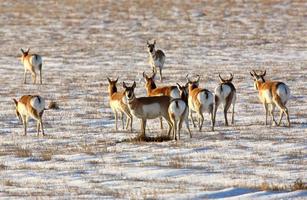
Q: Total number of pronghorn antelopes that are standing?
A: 10